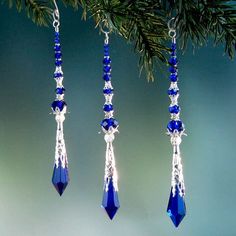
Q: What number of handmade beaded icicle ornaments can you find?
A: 3